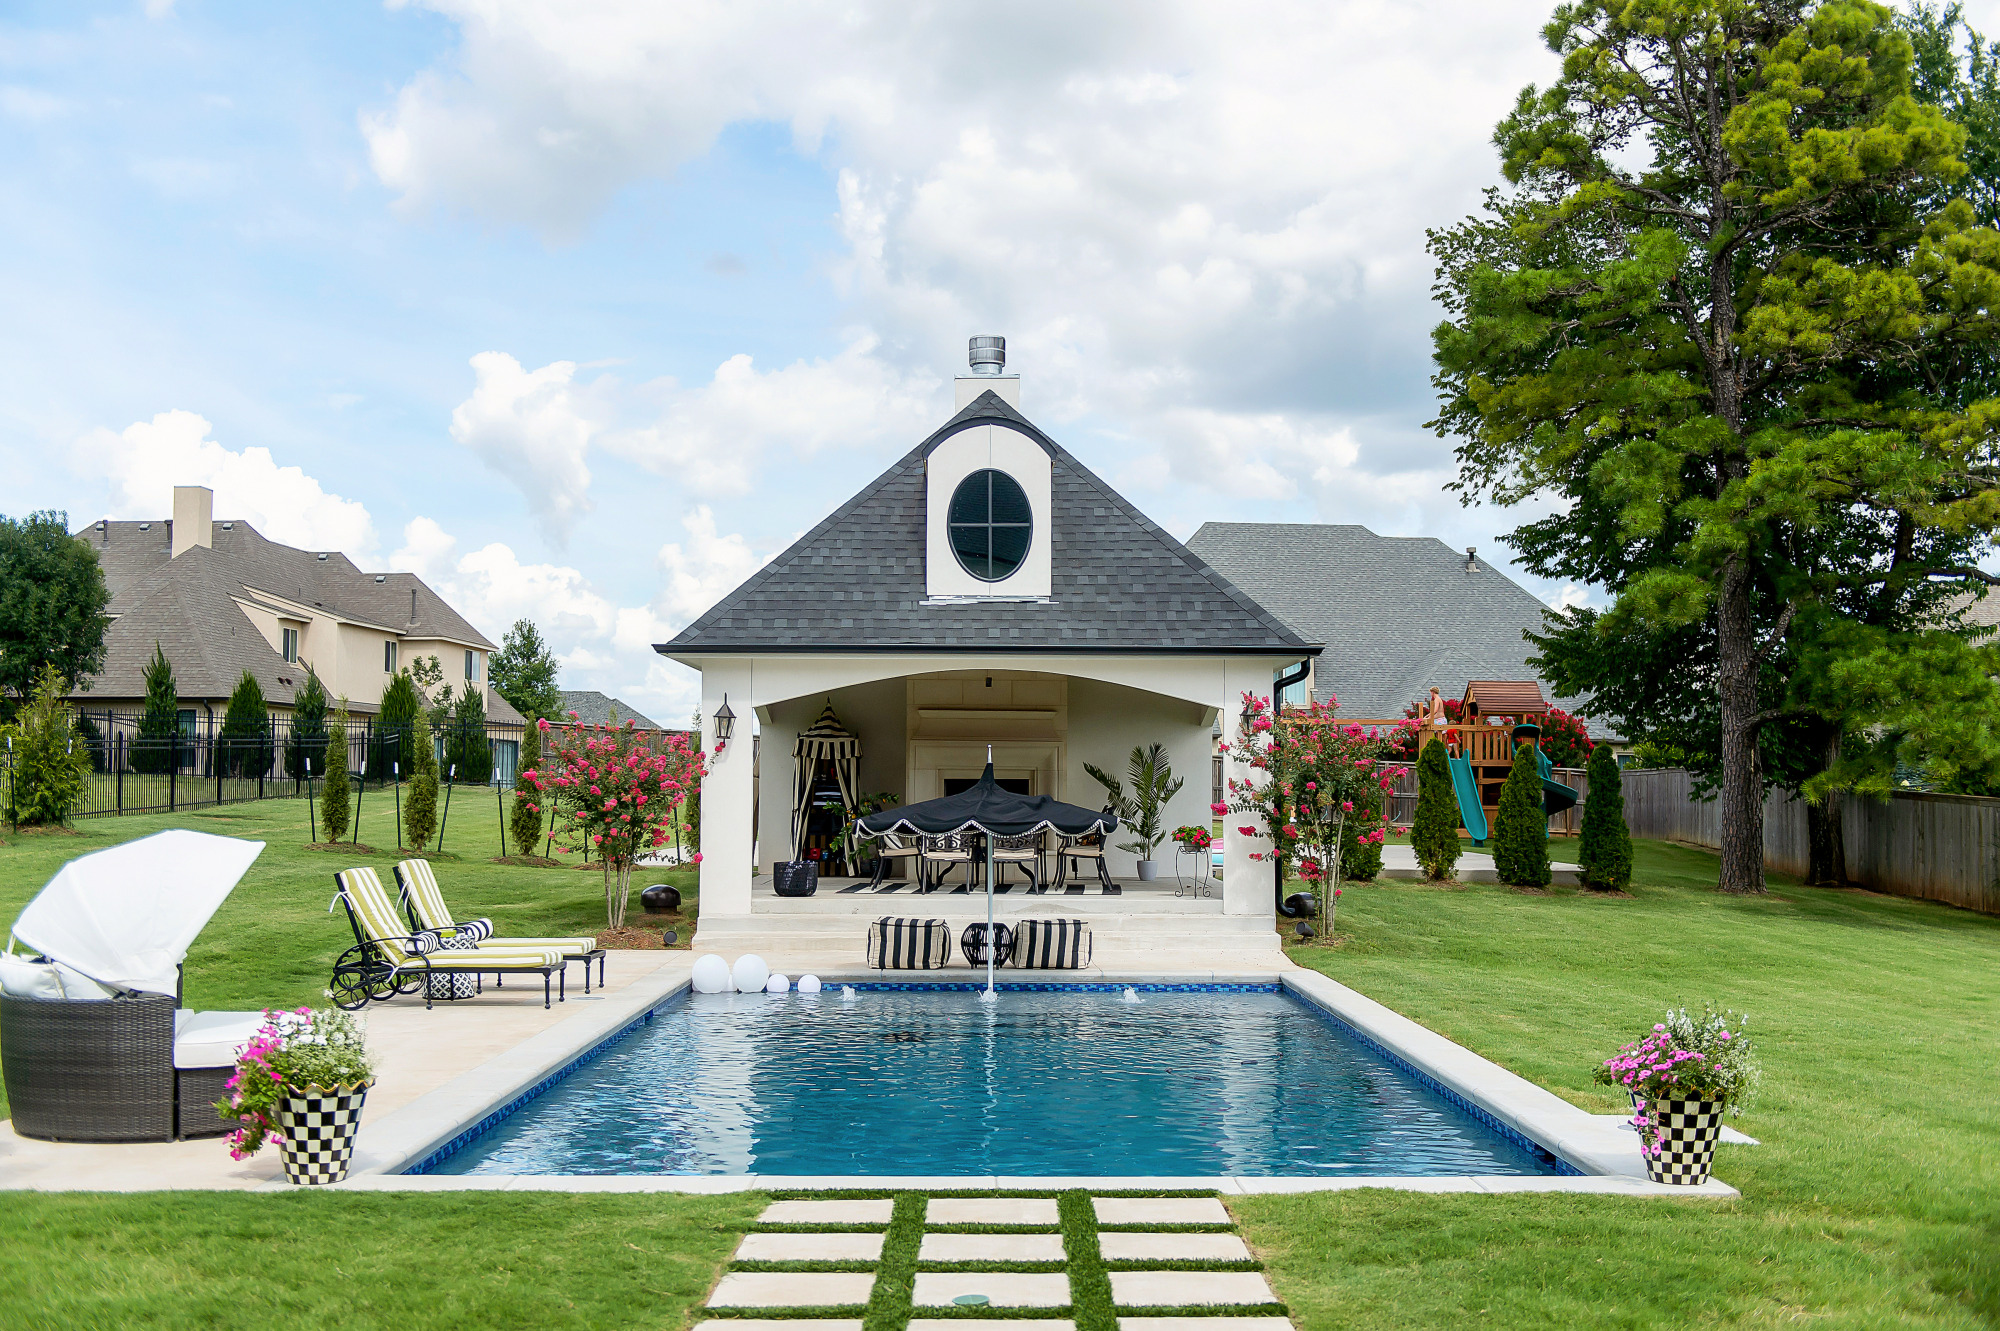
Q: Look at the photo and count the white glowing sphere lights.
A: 4